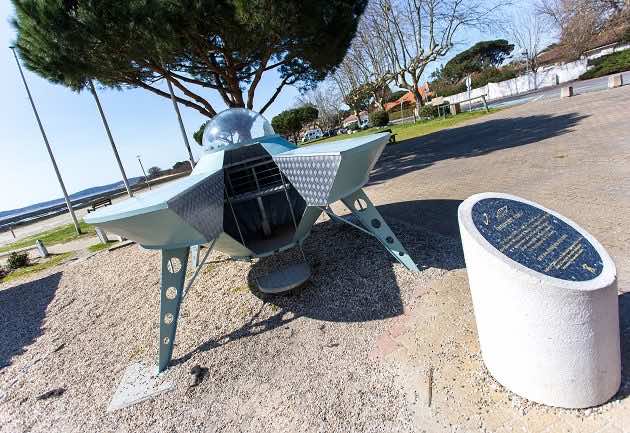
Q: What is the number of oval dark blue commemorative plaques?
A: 1